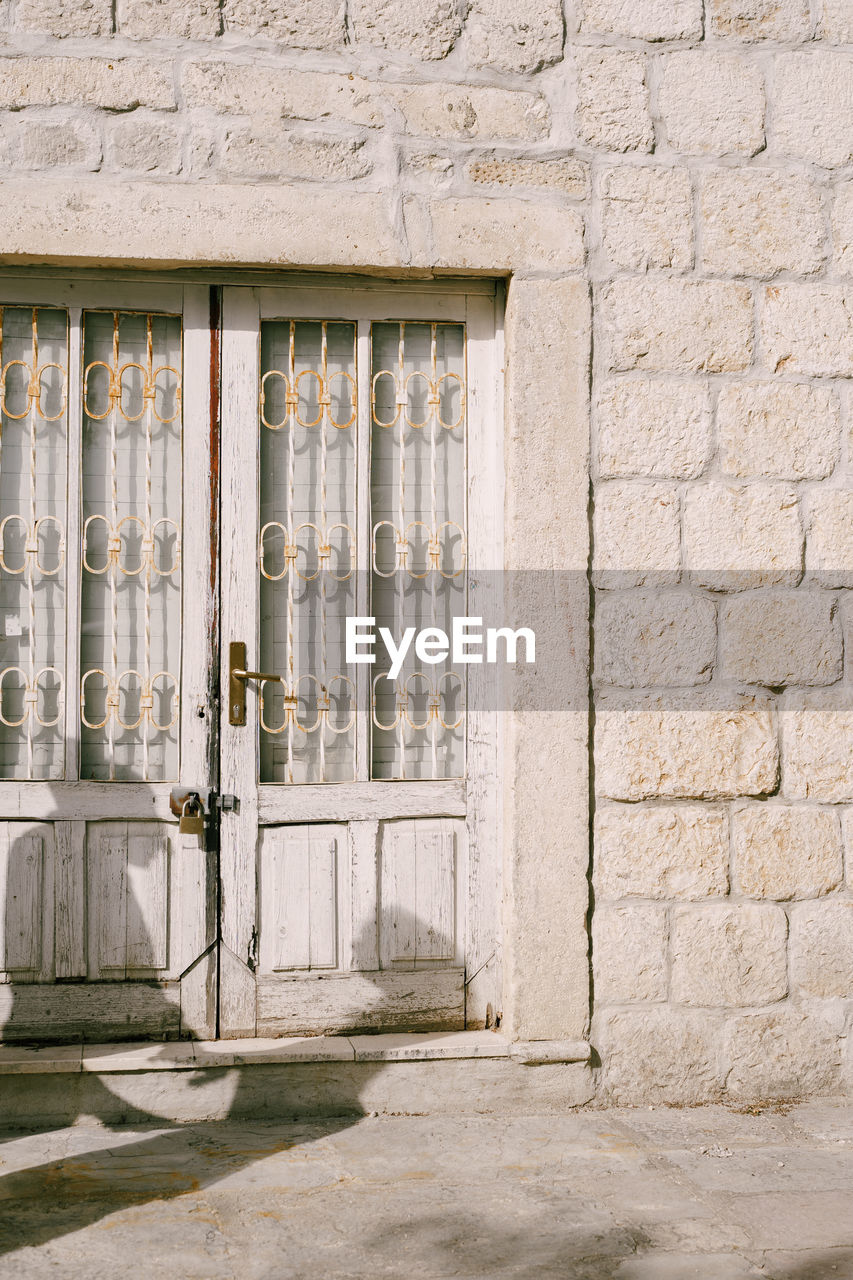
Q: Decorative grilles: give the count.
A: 4